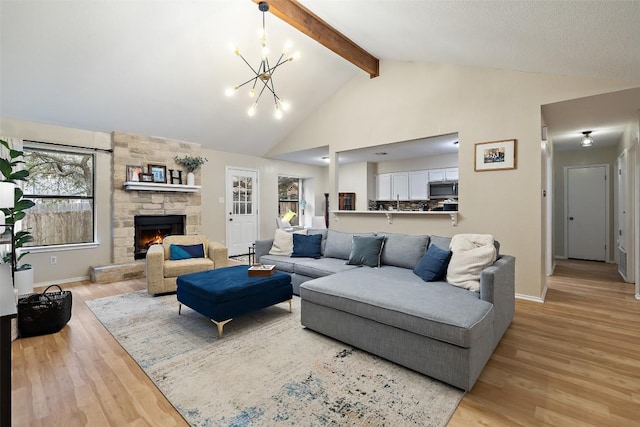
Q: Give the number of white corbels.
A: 3